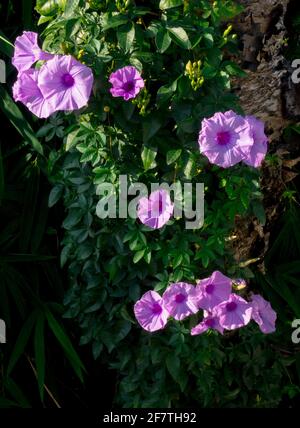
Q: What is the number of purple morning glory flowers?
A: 13